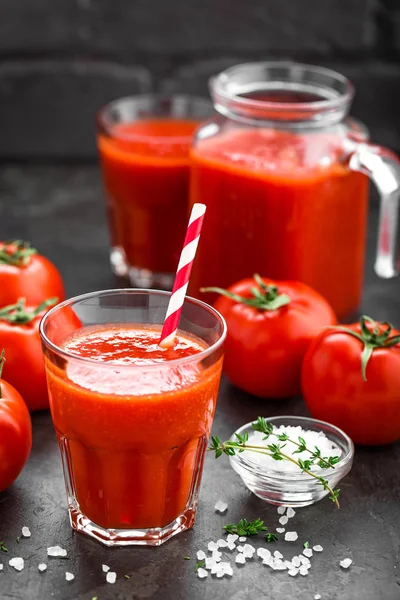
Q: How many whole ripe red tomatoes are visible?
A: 5